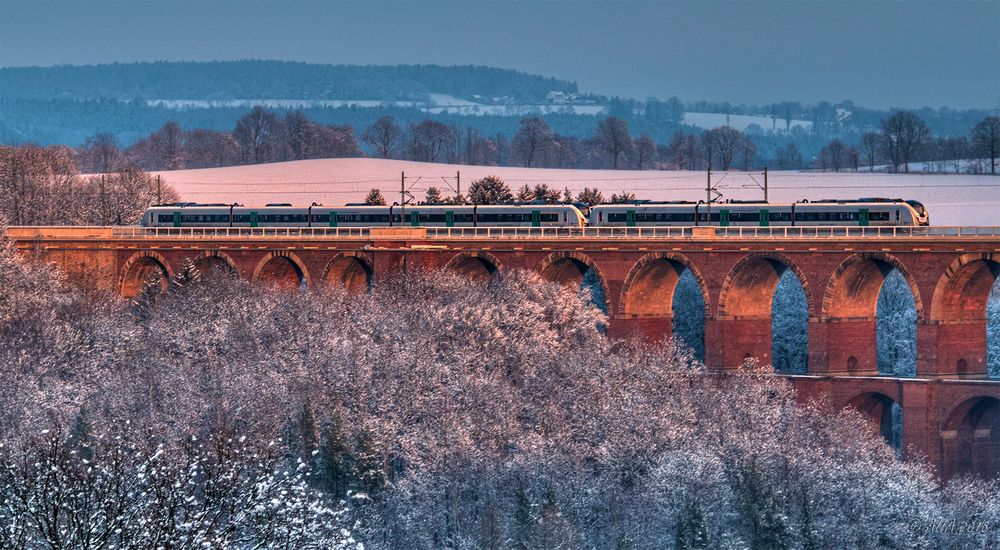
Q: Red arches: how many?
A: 12